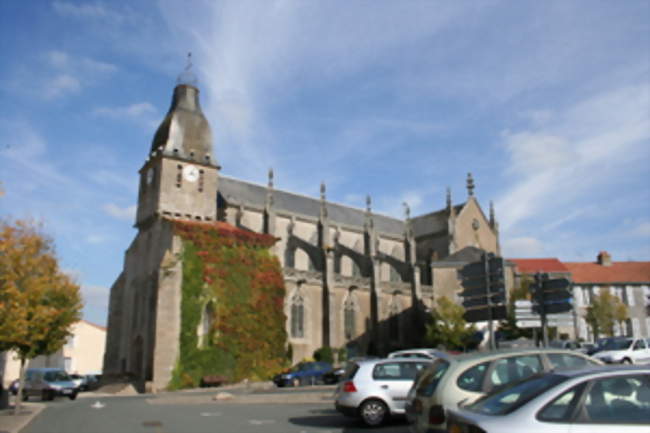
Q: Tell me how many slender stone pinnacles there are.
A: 7